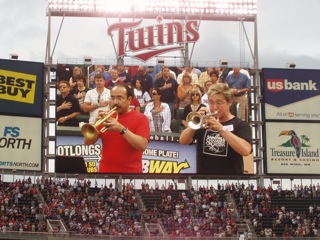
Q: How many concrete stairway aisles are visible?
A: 3